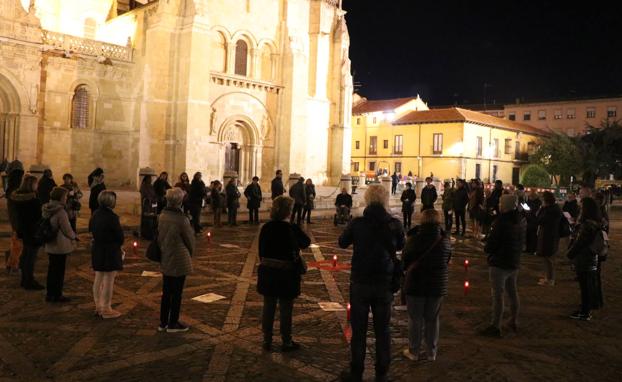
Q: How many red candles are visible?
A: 6